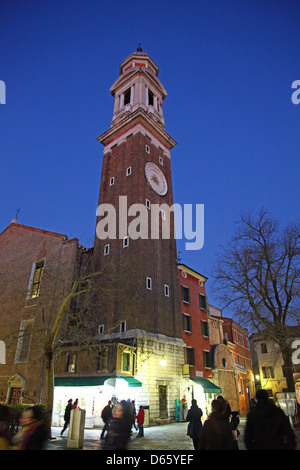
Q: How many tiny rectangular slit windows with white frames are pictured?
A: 12